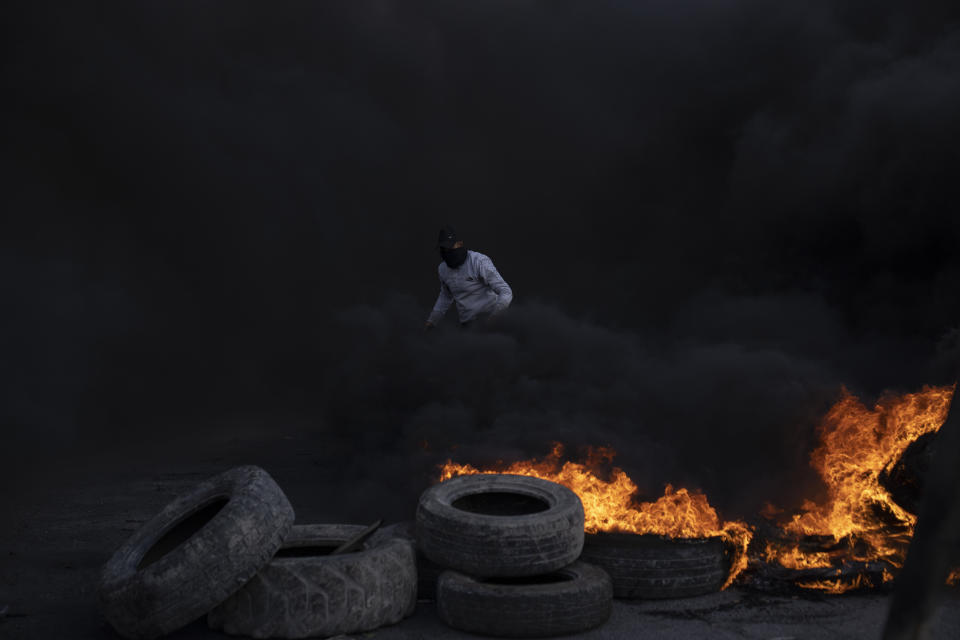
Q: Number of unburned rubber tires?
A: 4